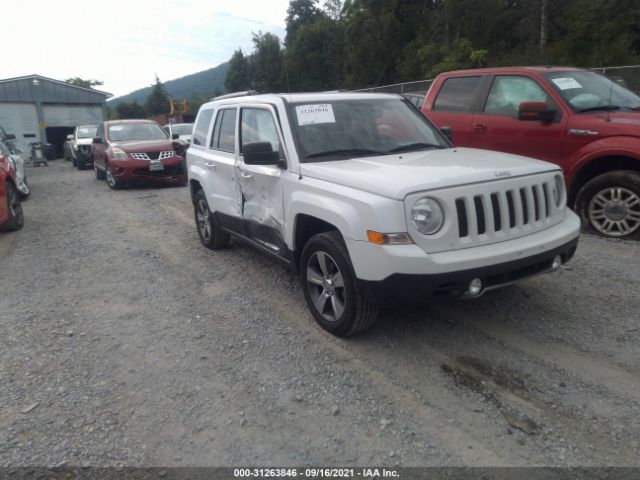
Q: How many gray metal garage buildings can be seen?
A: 1